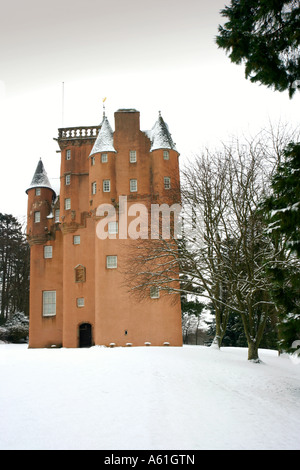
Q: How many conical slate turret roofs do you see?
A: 3